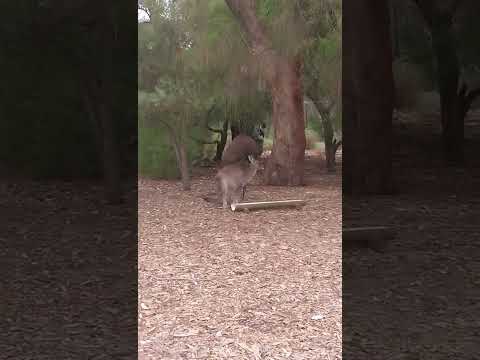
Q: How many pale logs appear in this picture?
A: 1